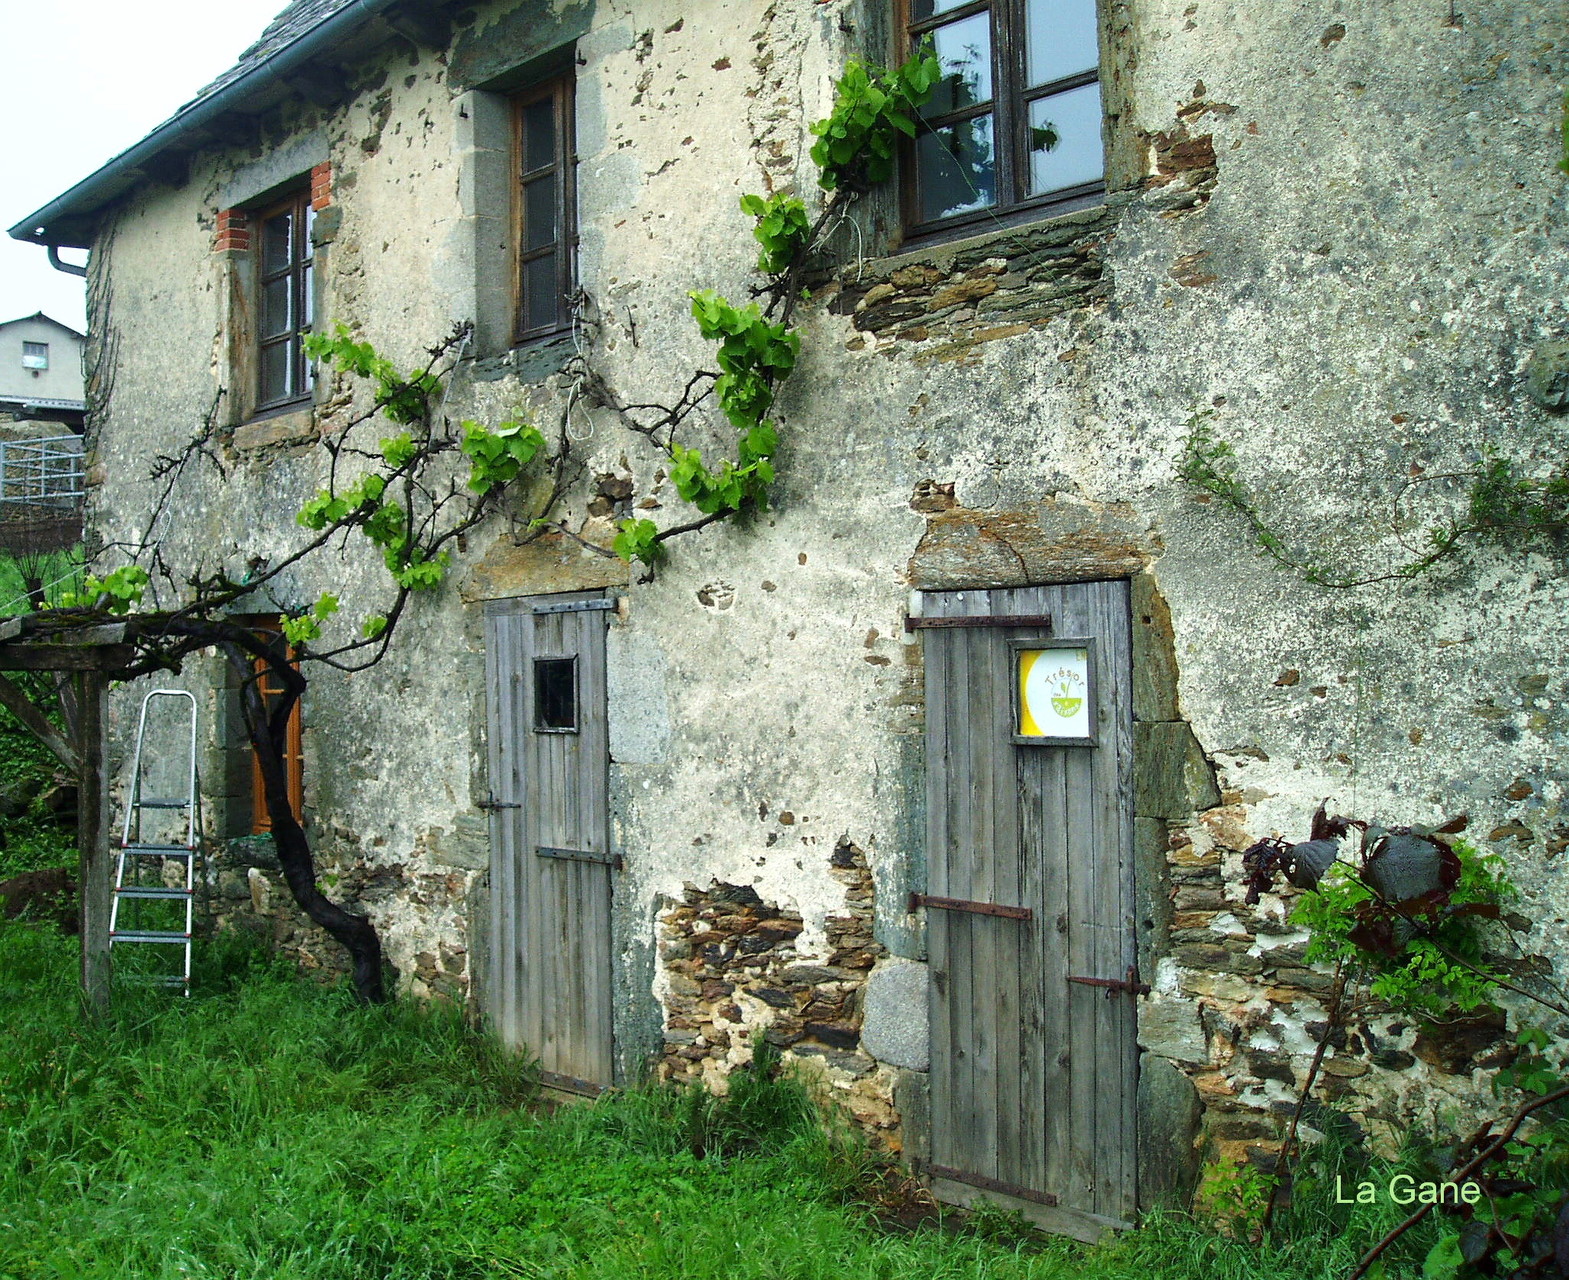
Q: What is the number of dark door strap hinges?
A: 6